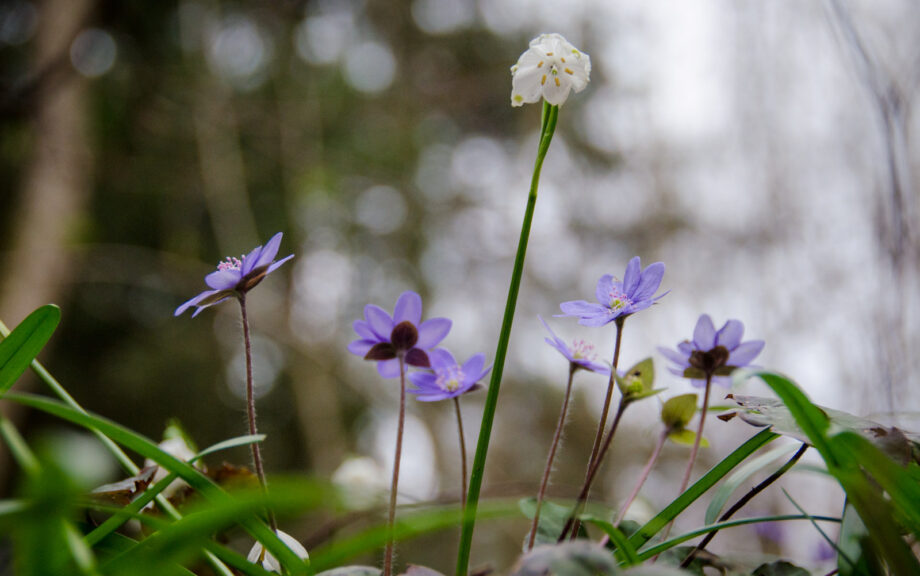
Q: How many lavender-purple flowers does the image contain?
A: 6